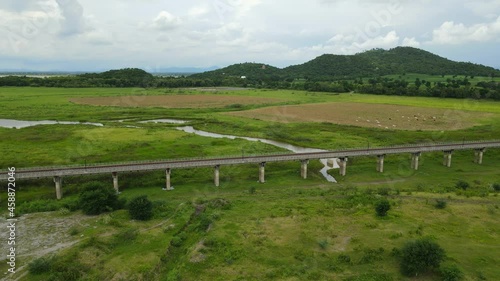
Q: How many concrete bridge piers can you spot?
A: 11